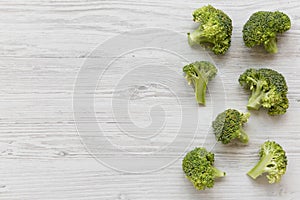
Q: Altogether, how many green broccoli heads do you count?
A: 7